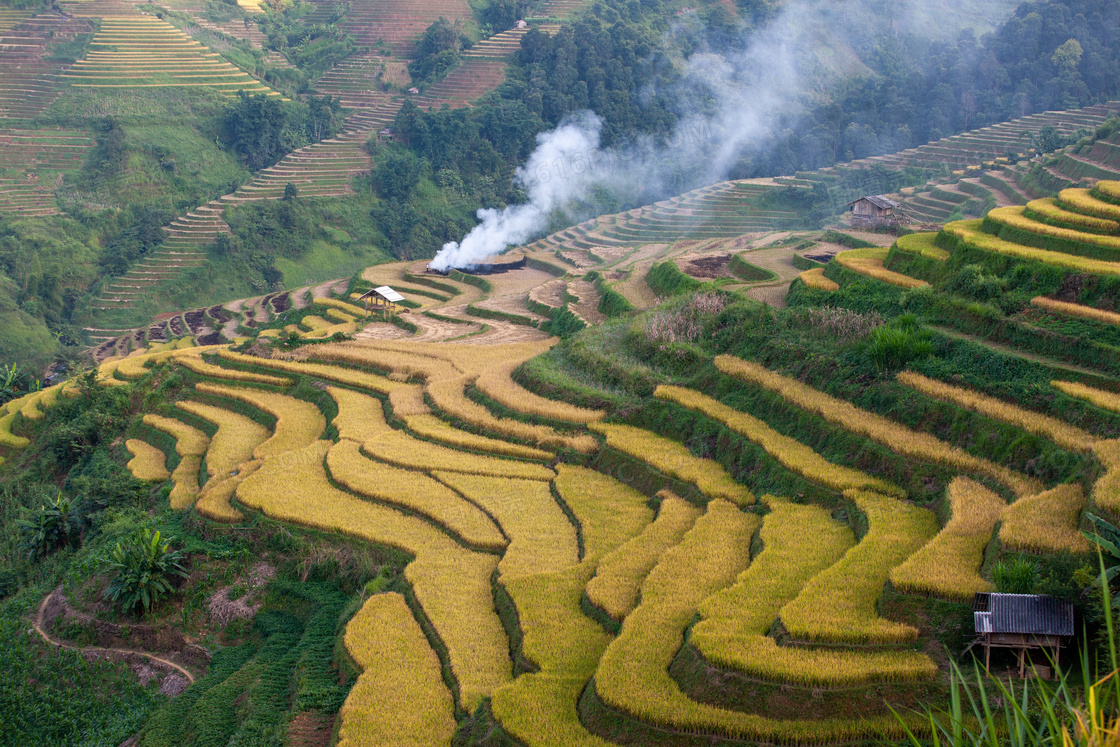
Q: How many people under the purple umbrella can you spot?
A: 0